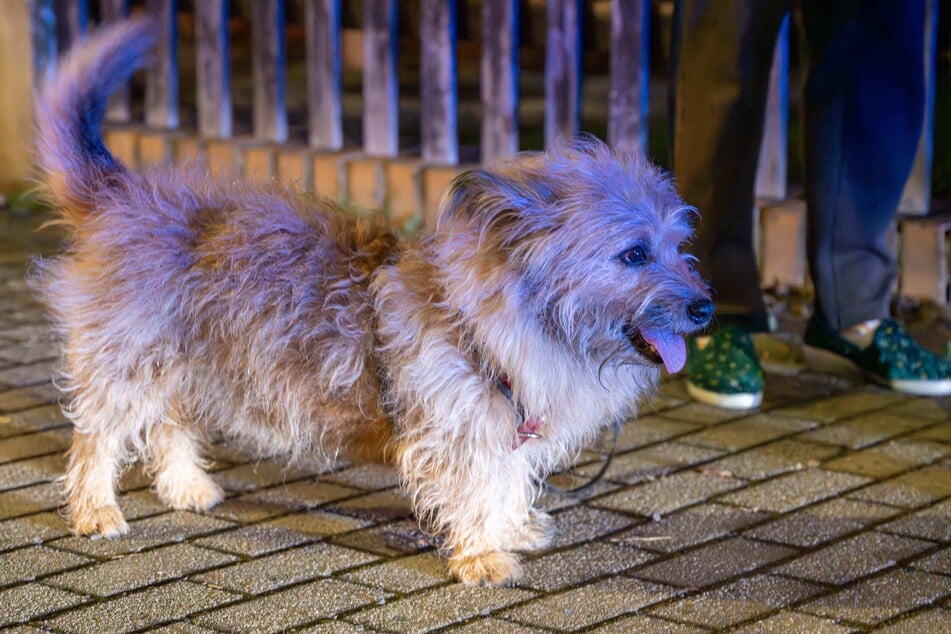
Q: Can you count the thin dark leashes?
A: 1